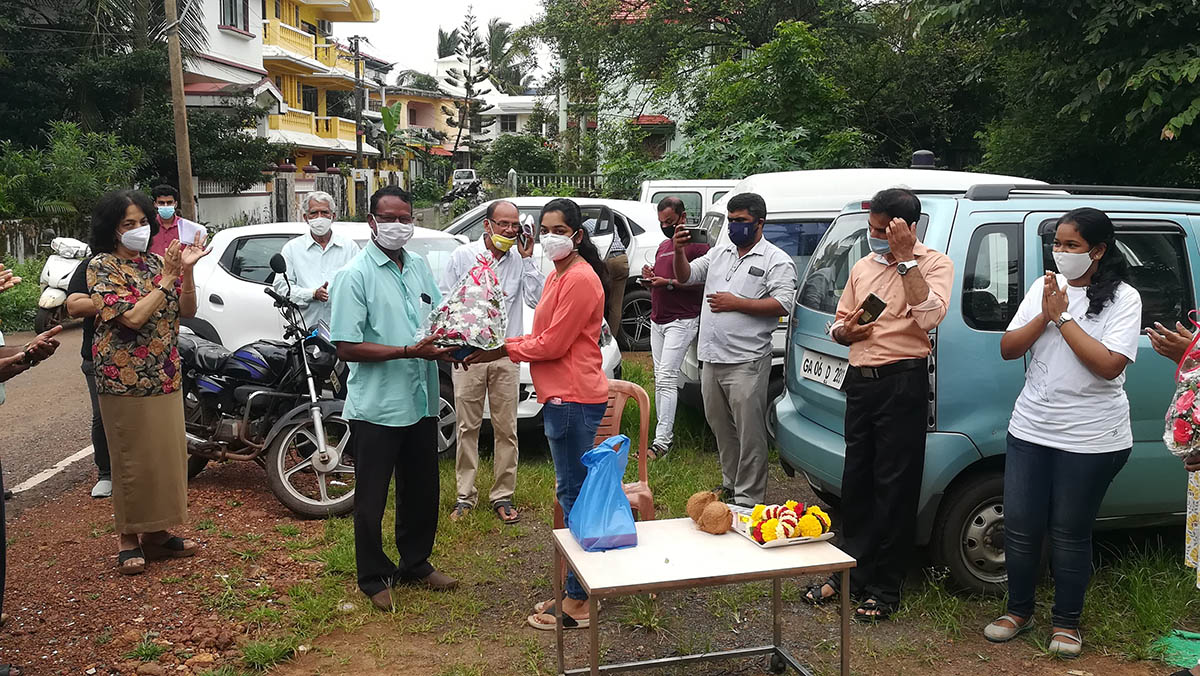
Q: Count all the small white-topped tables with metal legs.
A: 1